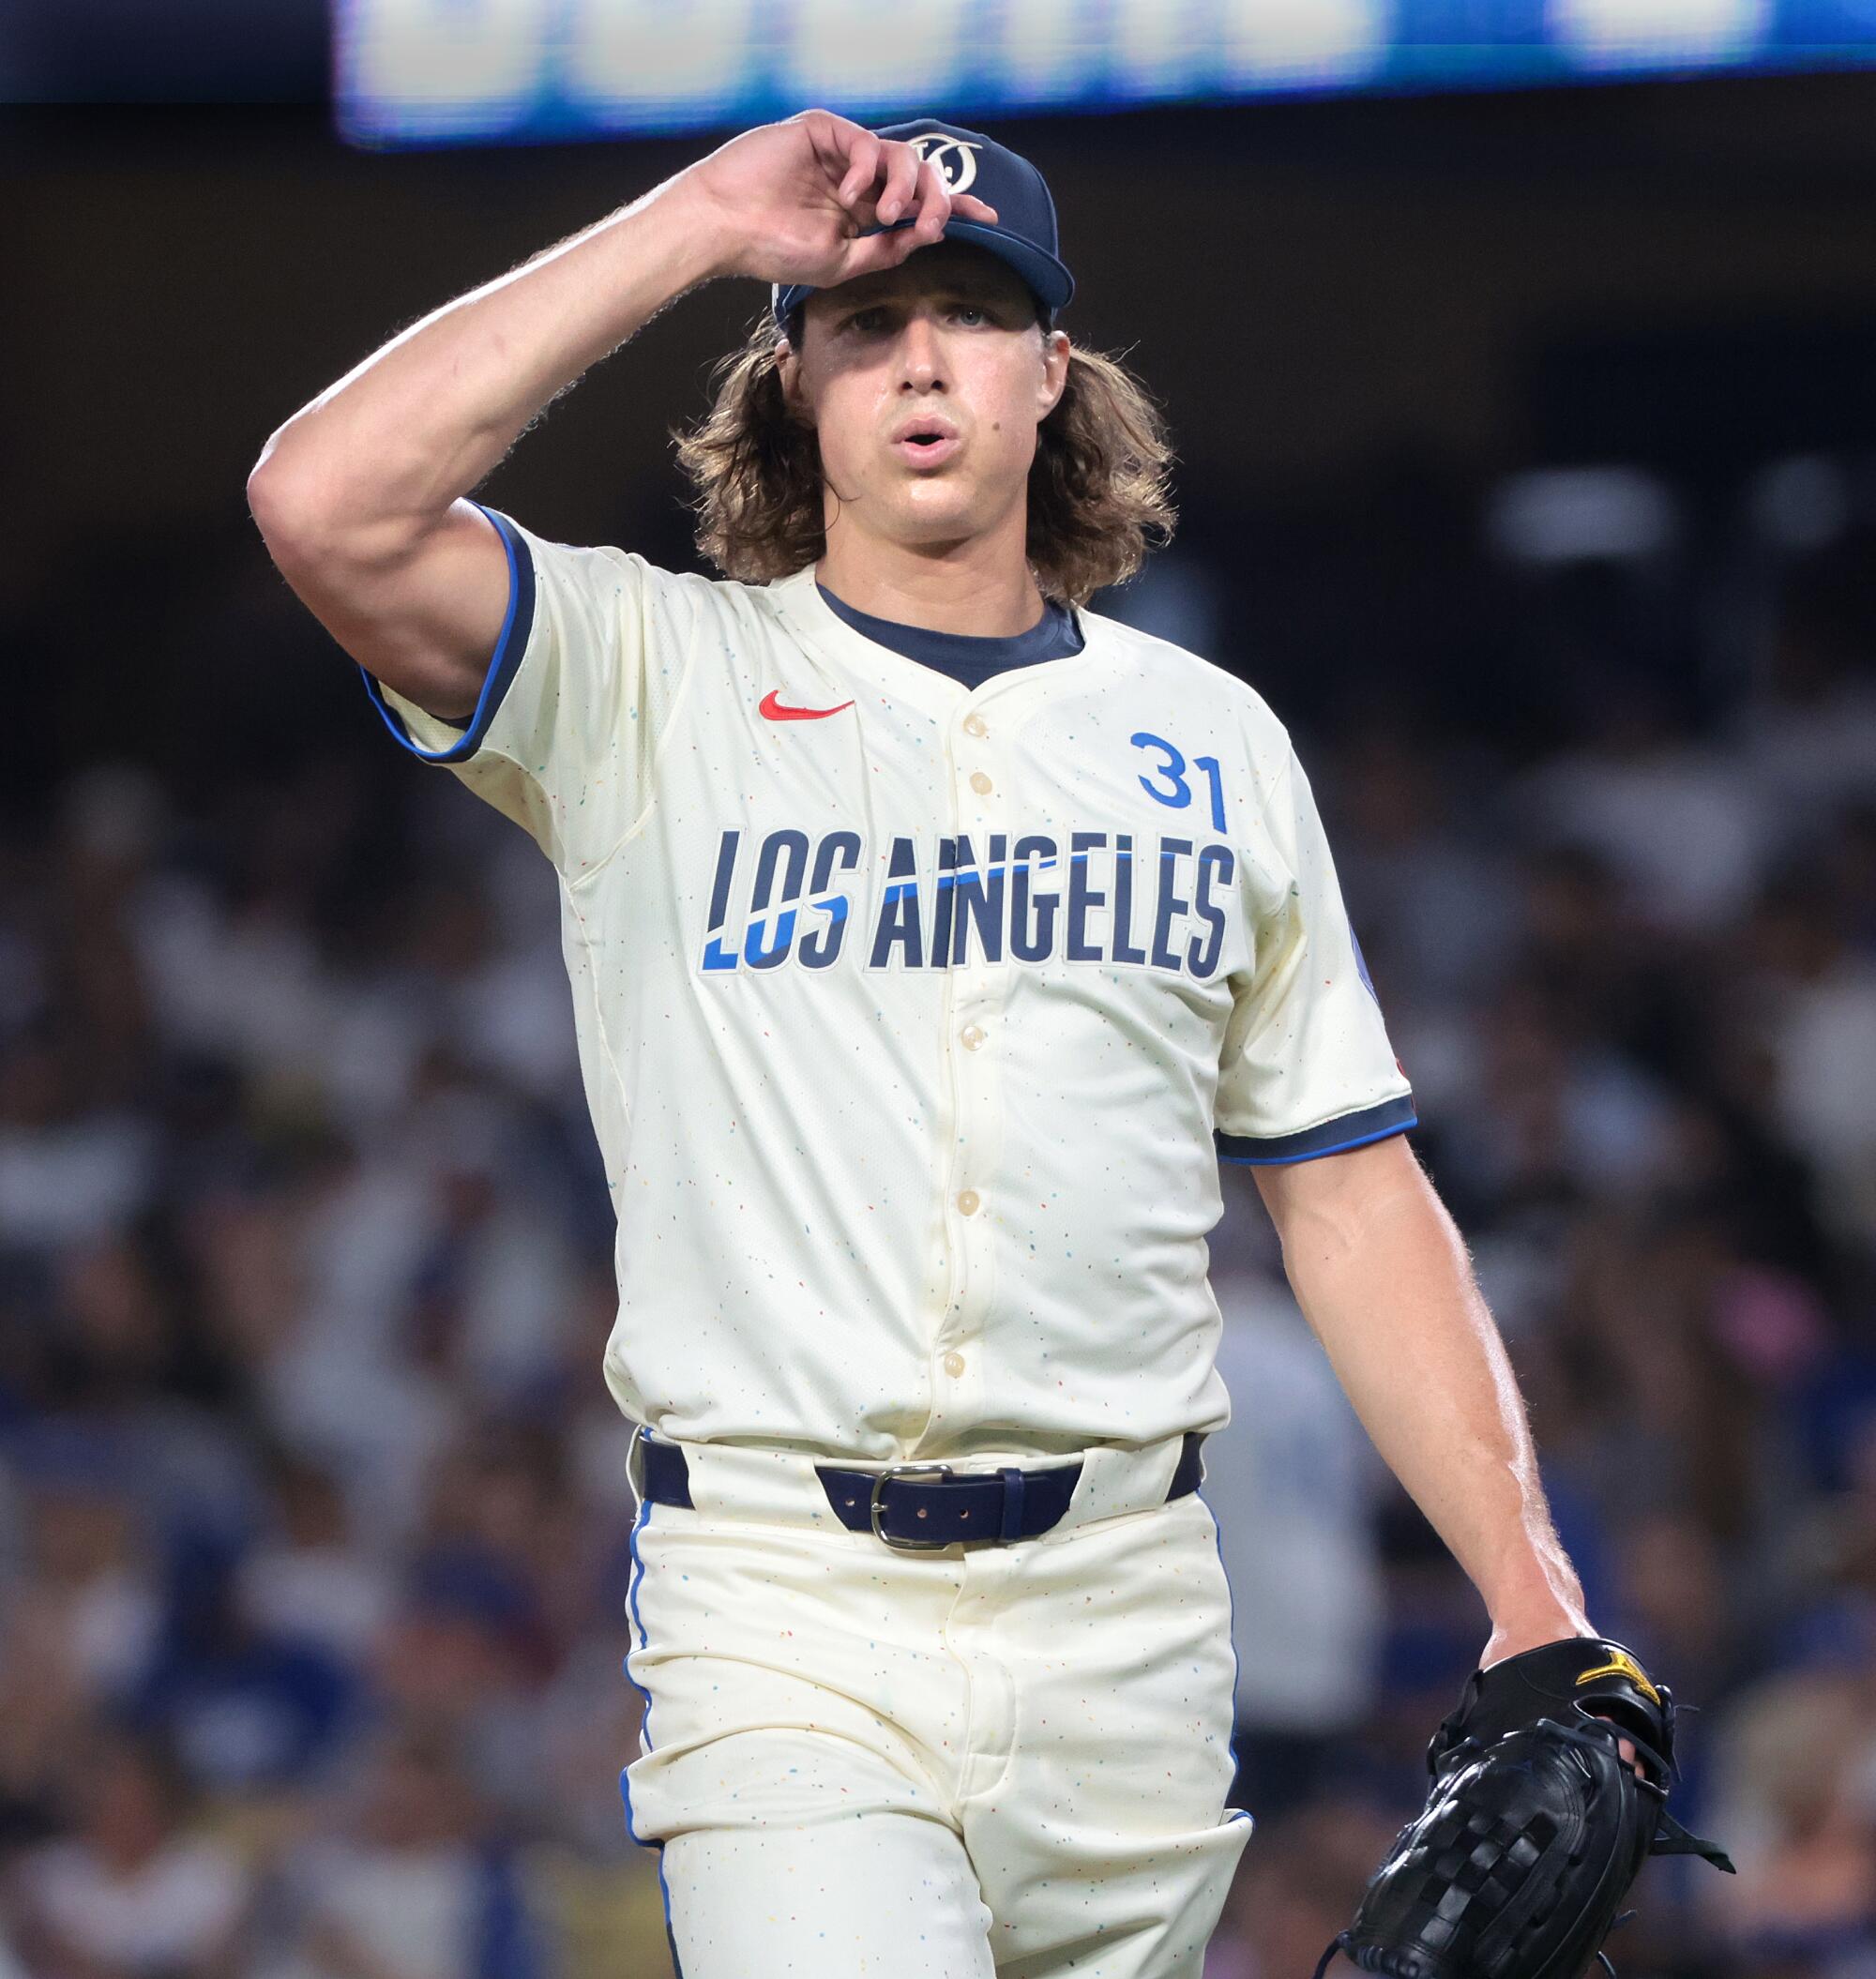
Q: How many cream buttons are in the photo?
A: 5